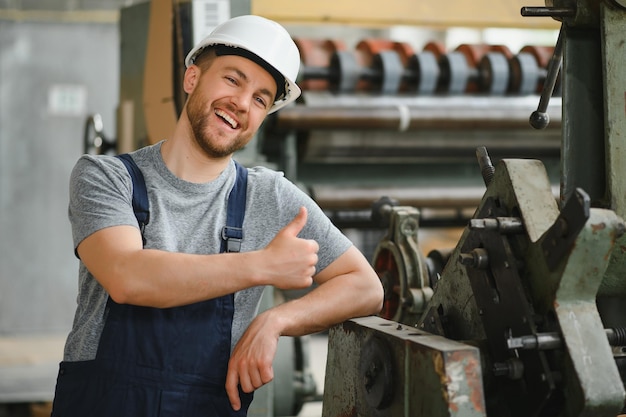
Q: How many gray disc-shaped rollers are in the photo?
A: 6